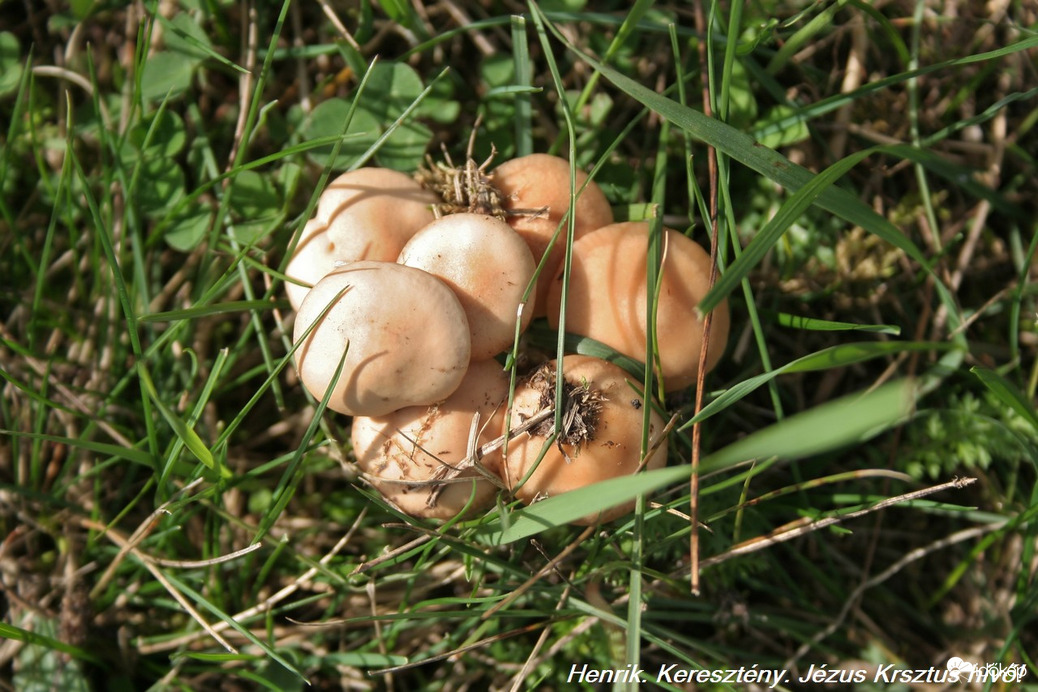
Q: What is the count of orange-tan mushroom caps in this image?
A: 7